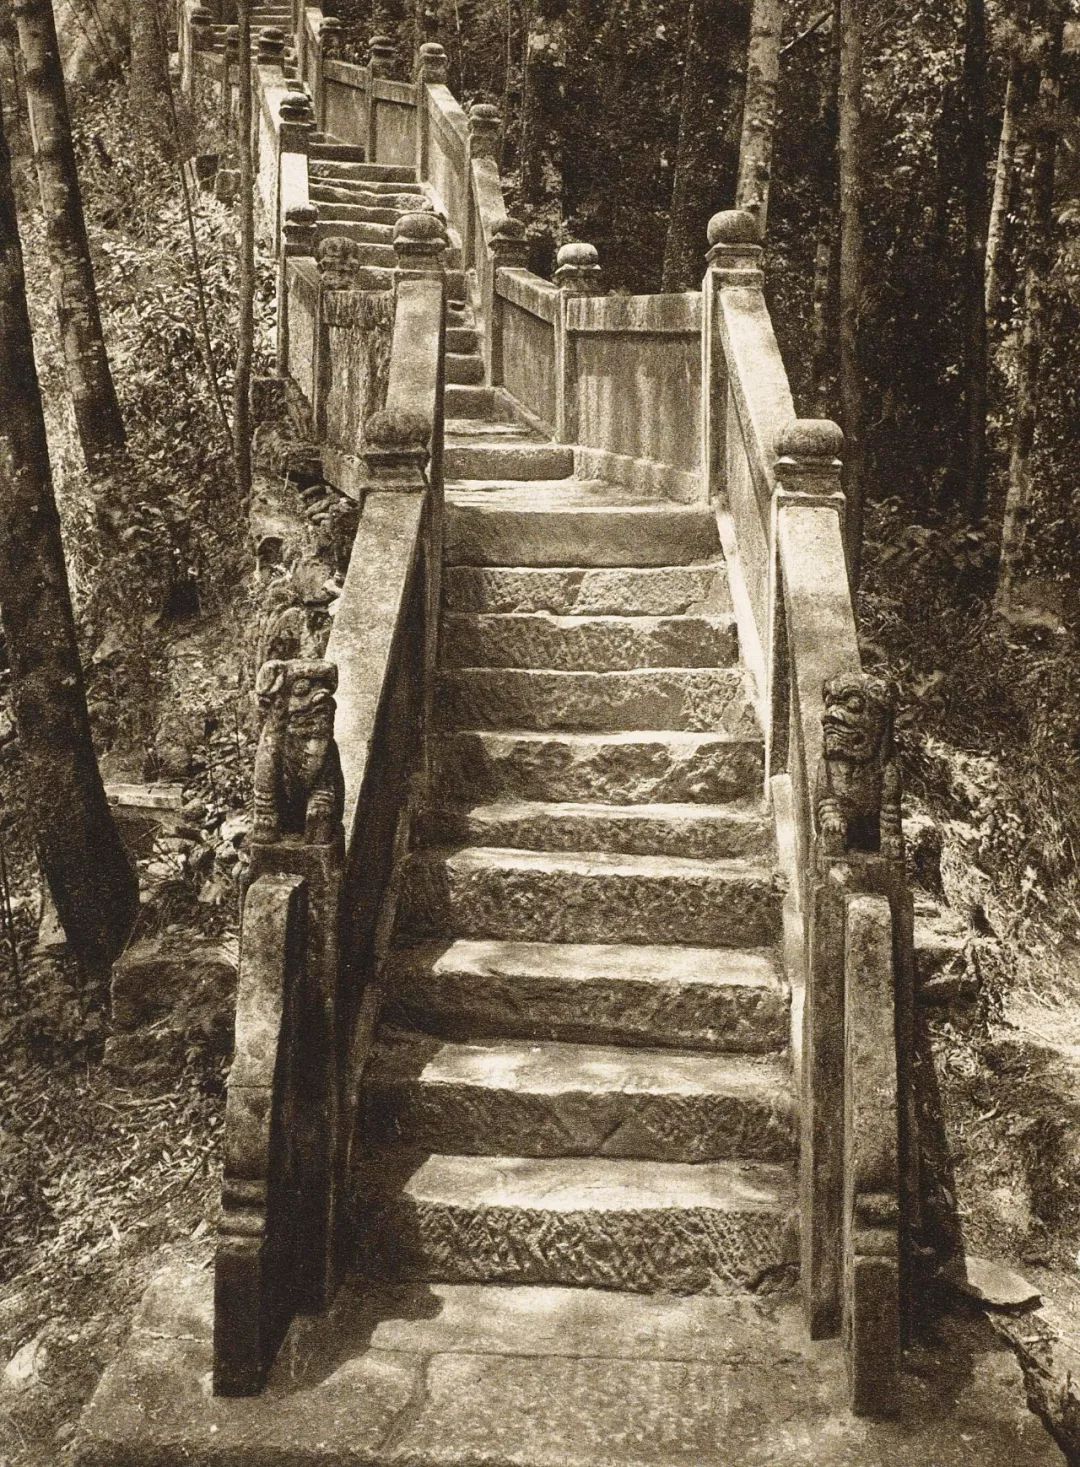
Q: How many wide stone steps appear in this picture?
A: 10